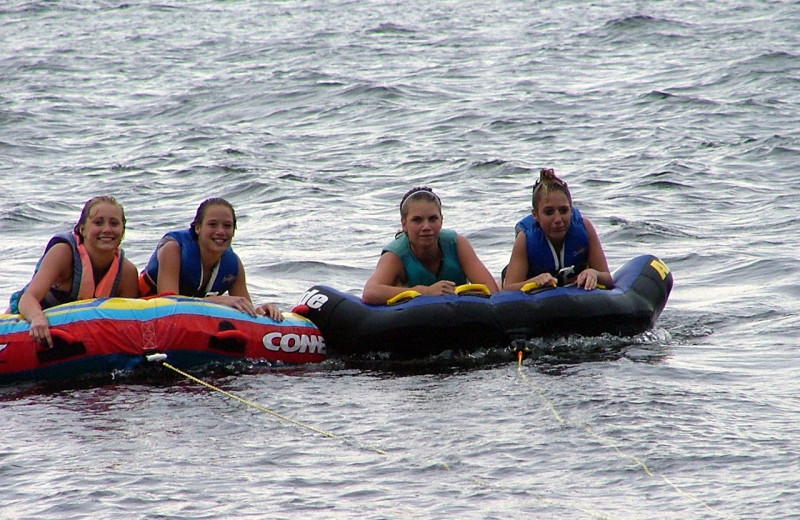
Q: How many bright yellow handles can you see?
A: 4